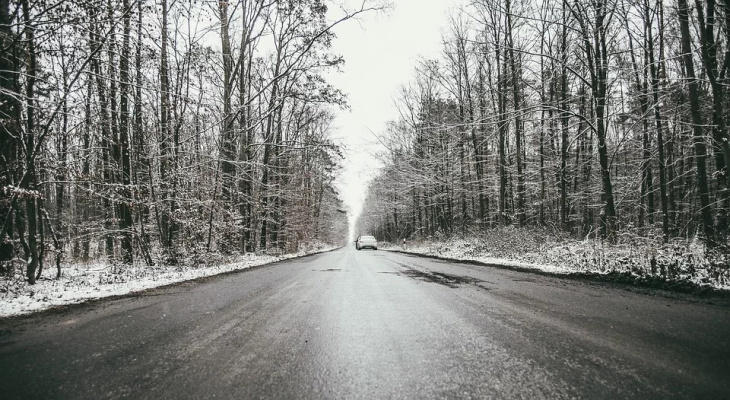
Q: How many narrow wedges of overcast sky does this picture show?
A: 1